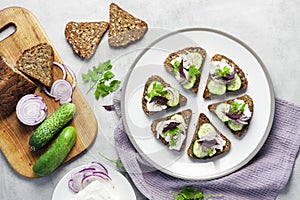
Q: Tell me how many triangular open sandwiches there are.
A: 6